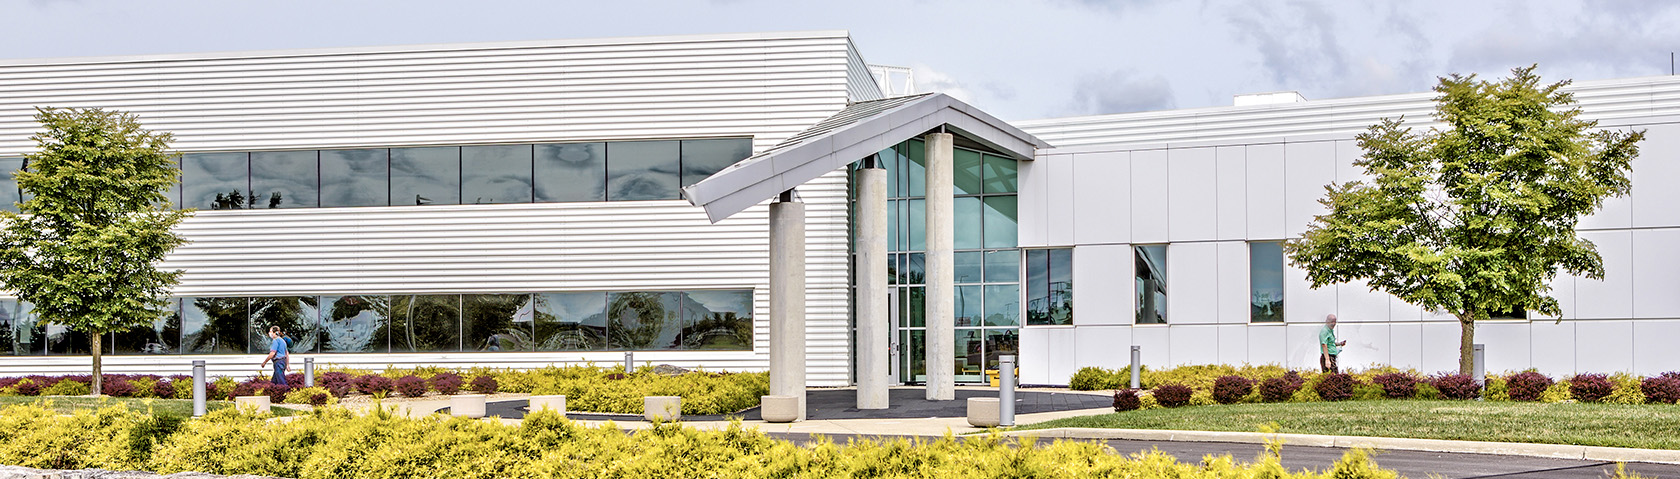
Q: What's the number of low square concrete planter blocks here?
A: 6